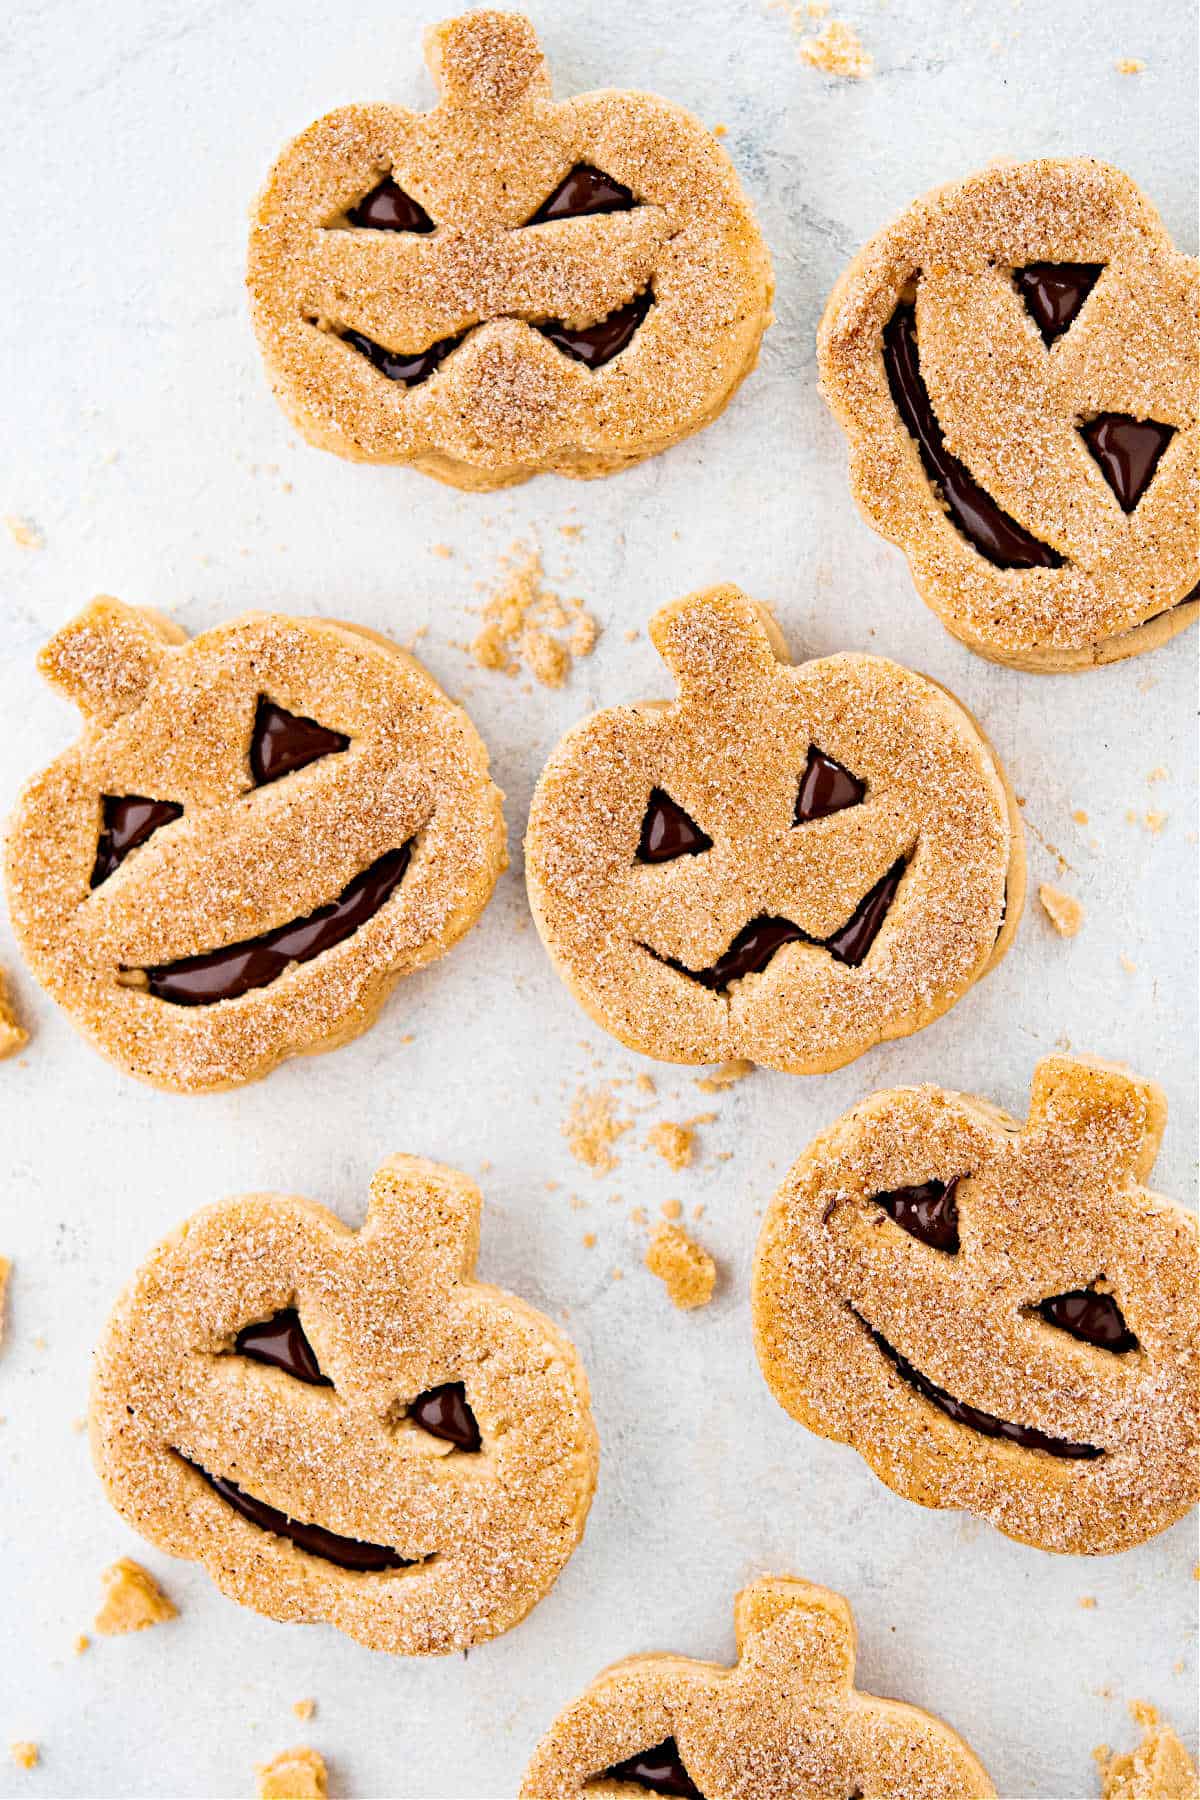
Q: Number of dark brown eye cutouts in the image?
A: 13